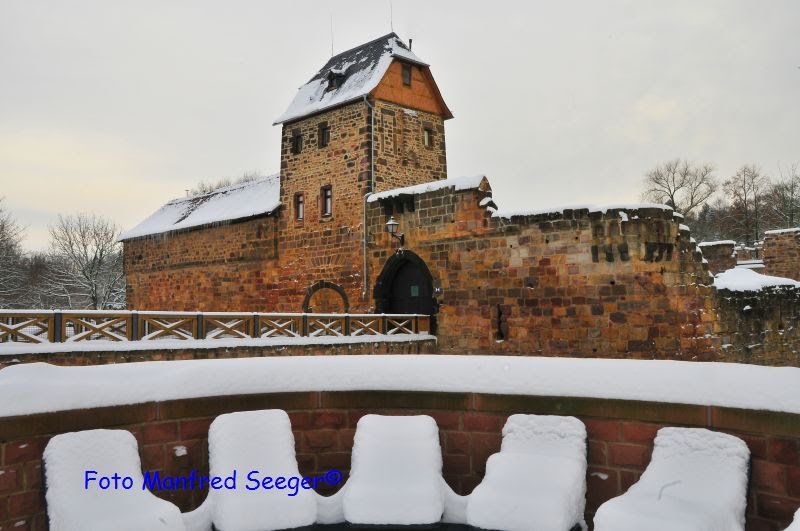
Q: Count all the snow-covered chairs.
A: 5